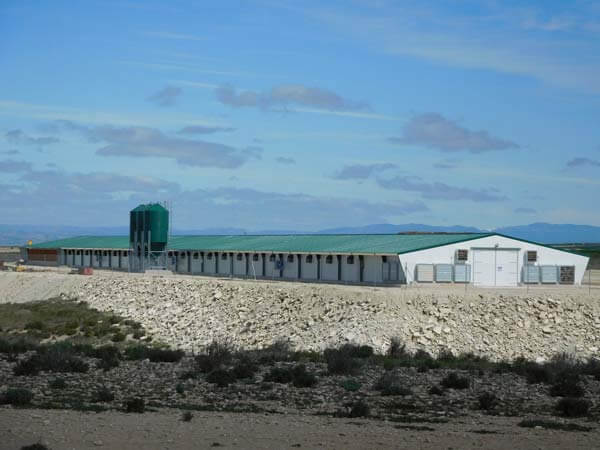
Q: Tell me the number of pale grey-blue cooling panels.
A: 5